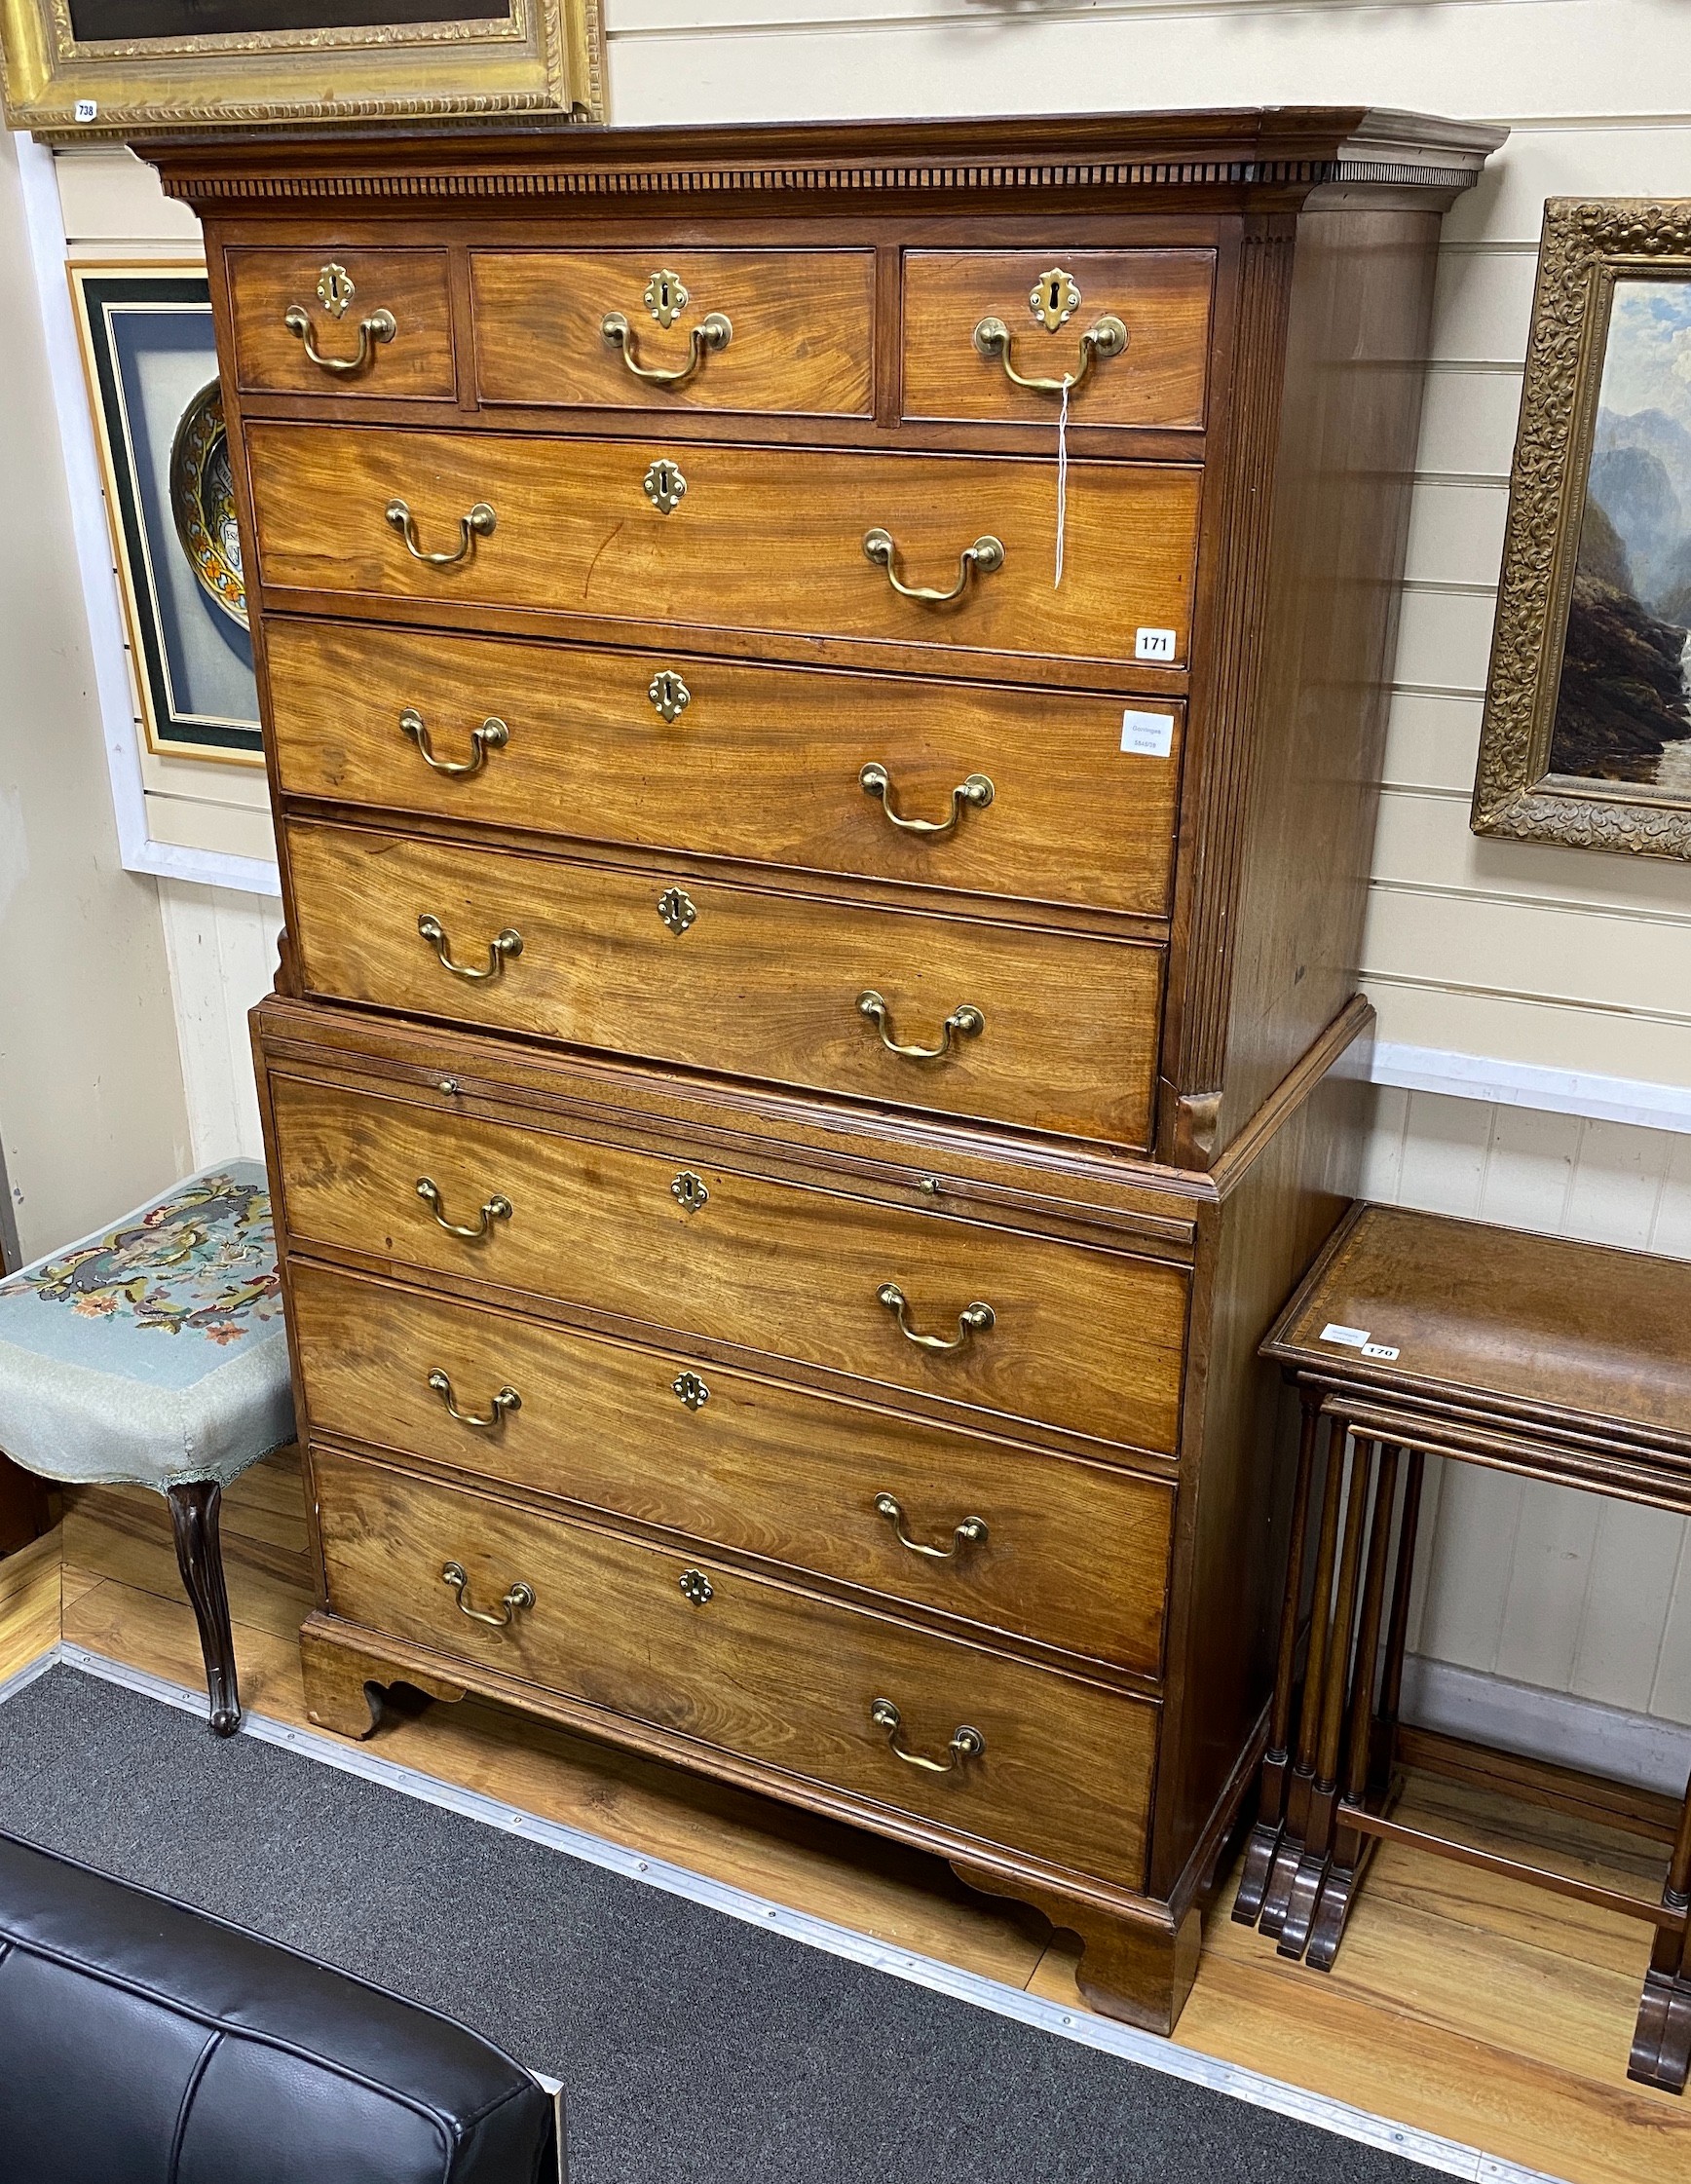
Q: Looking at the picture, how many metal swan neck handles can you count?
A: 15